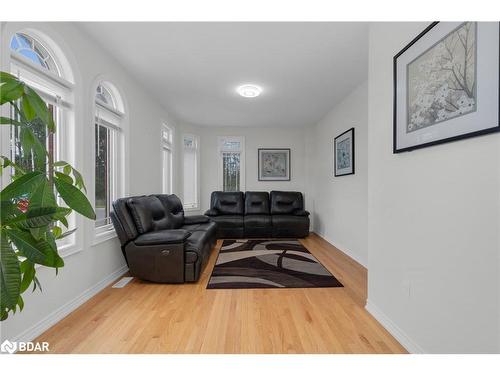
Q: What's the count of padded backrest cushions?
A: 5